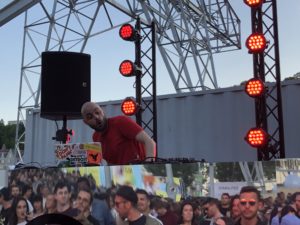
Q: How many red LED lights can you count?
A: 7